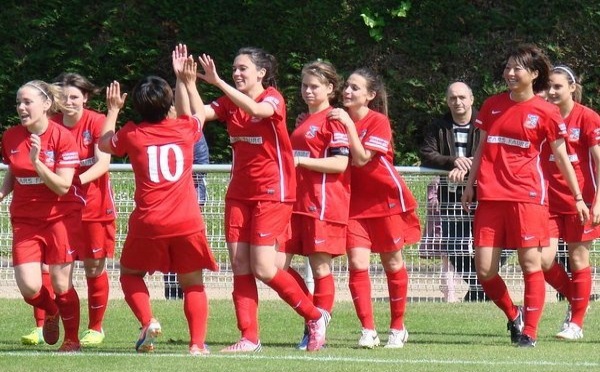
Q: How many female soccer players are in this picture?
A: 8